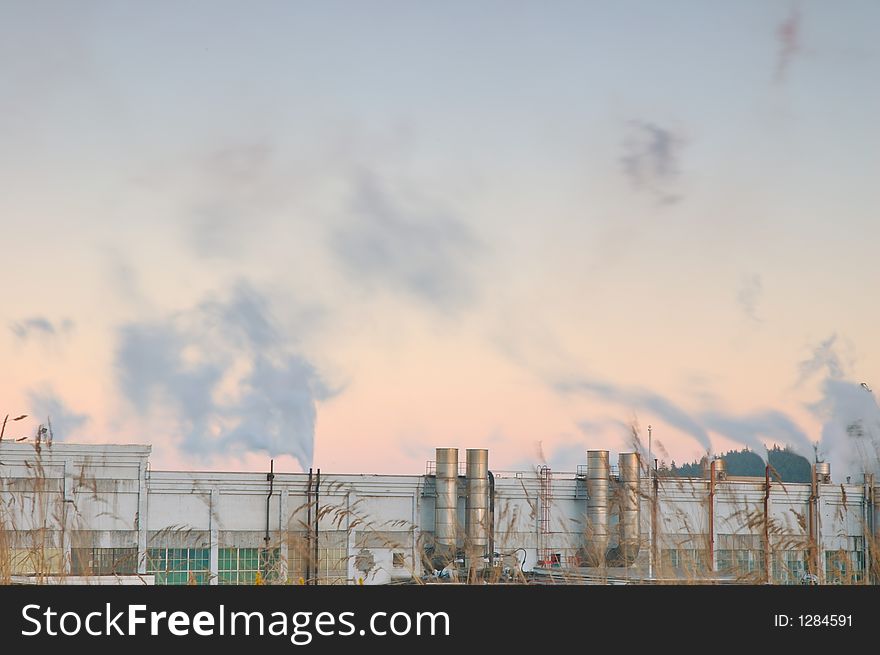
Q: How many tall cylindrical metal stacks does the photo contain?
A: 4